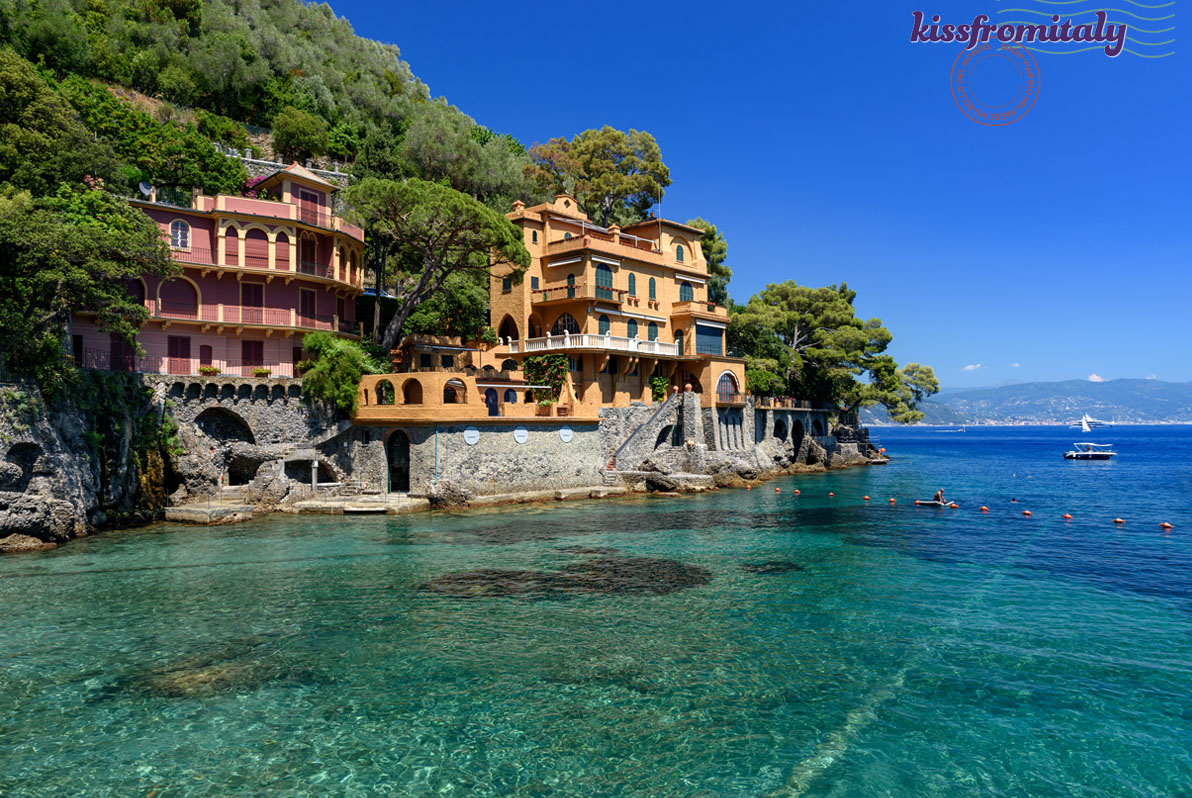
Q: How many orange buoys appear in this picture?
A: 13